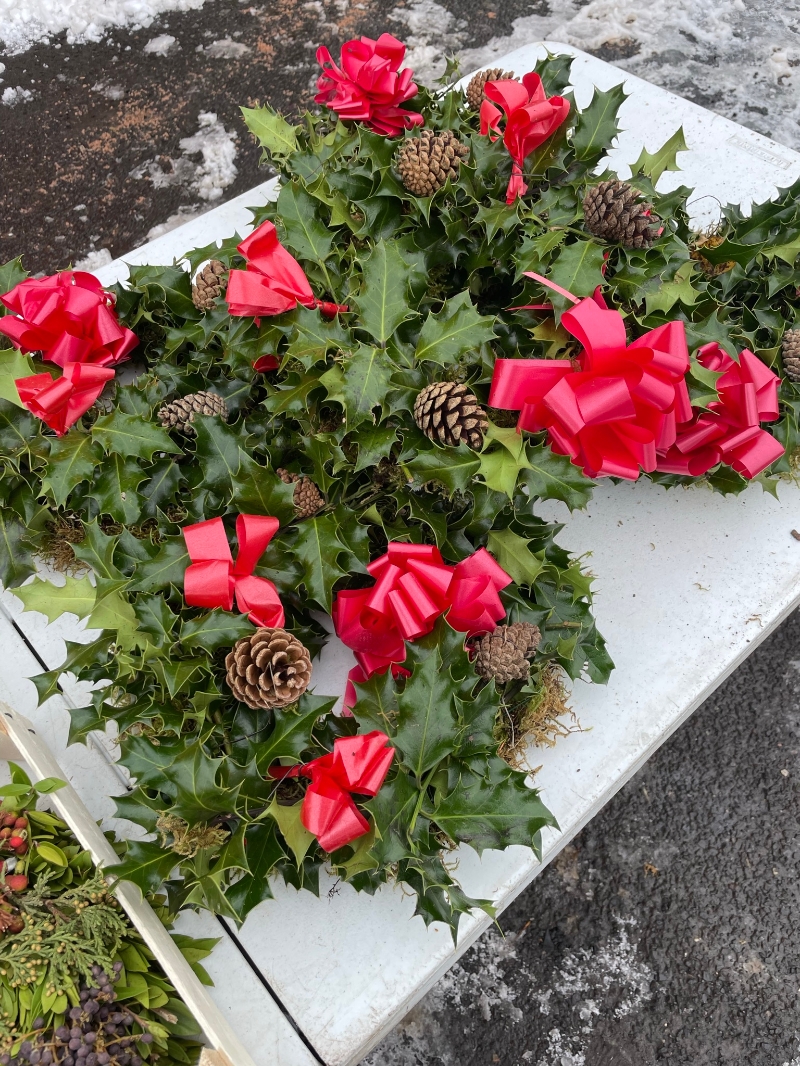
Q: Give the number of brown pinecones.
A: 10